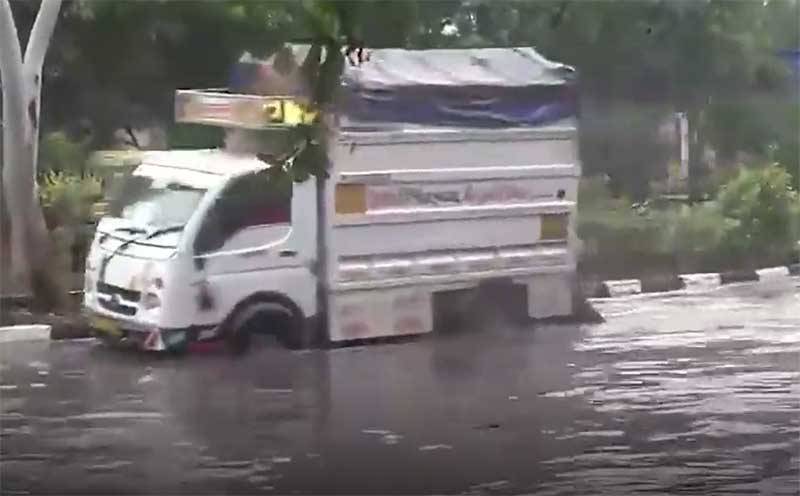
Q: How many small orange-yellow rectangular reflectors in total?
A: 2